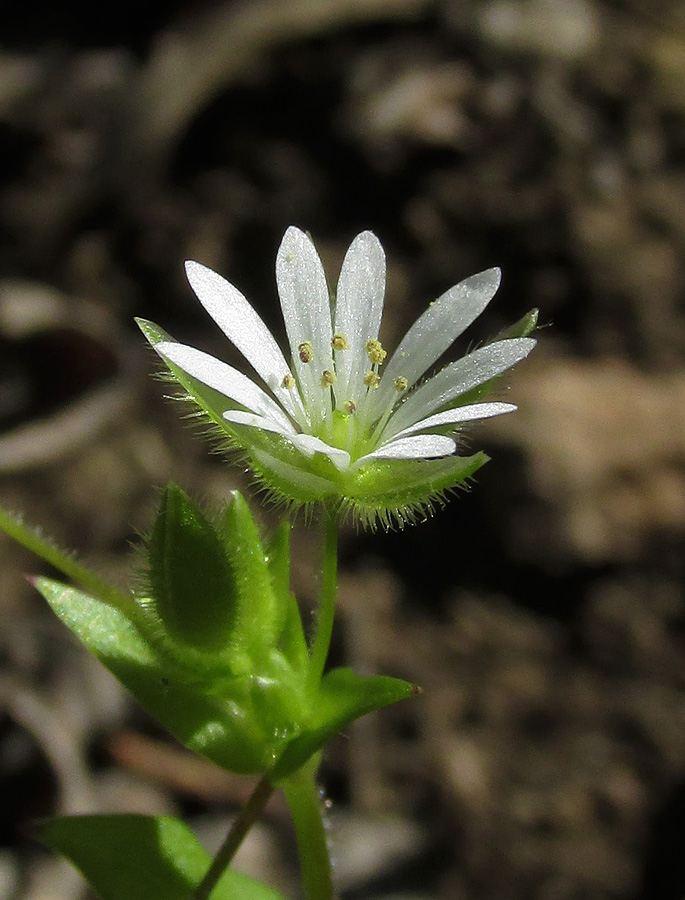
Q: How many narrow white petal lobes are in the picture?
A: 10